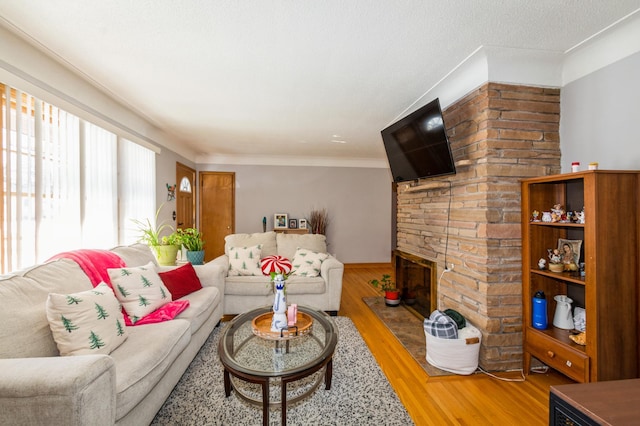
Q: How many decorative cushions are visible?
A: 6